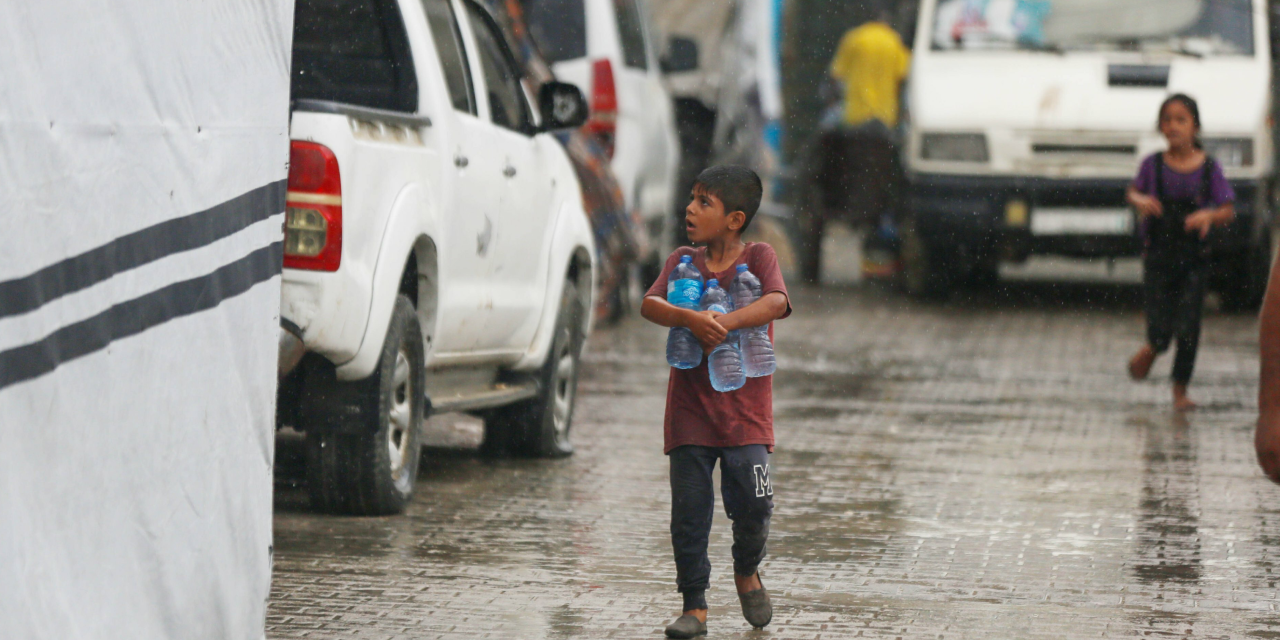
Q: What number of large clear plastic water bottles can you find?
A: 3